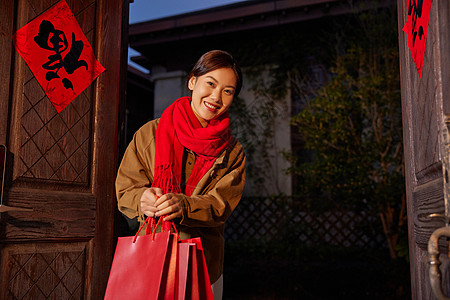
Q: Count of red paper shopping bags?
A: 3